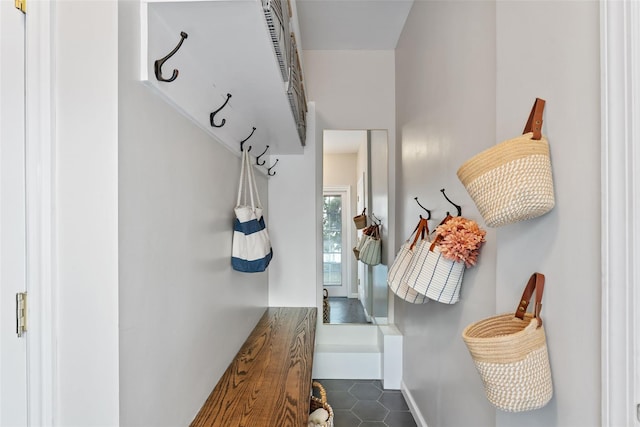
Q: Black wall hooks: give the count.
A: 7